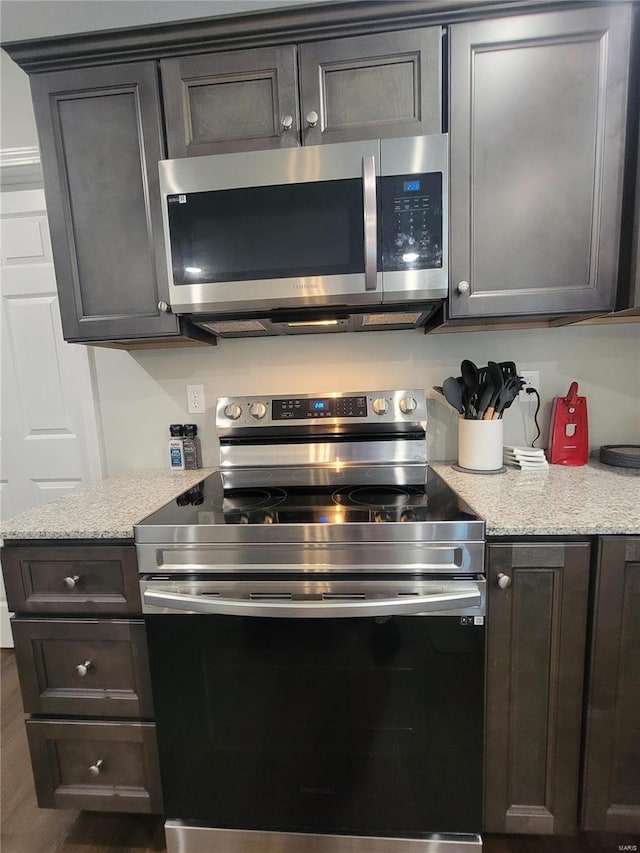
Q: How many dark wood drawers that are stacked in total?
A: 3